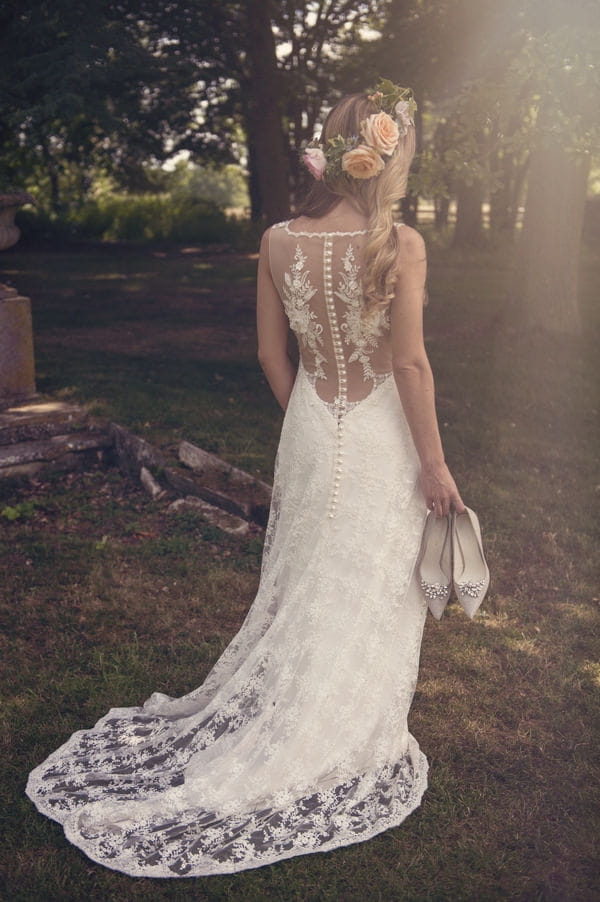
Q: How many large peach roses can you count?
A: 2